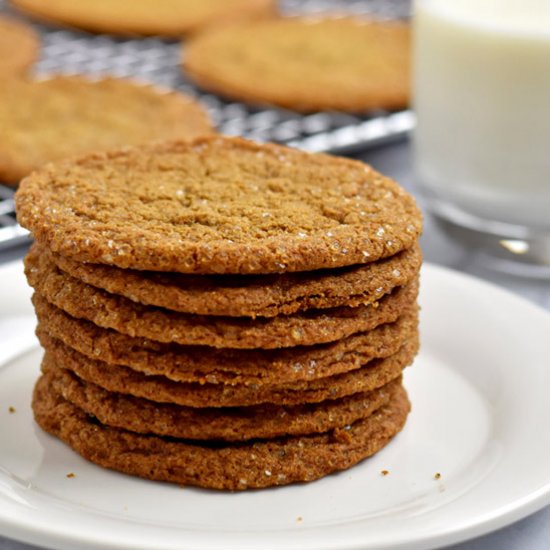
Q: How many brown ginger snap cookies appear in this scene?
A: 11